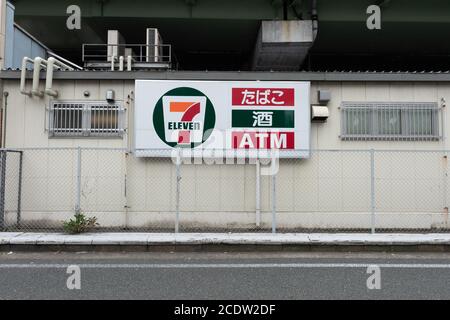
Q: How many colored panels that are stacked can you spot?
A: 3